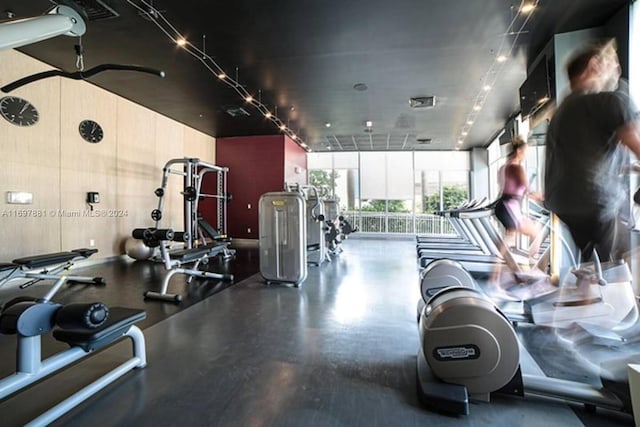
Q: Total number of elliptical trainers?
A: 2